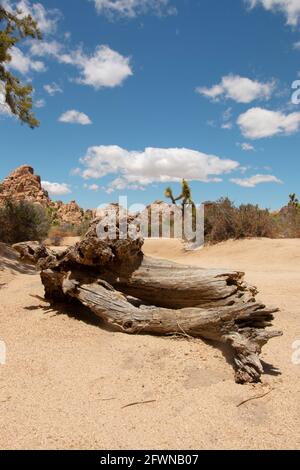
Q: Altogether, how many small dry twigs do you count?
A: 2